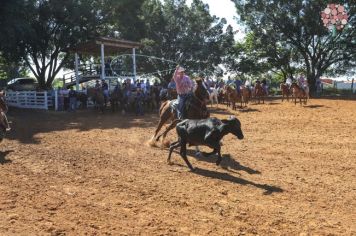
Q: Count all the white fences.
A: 1